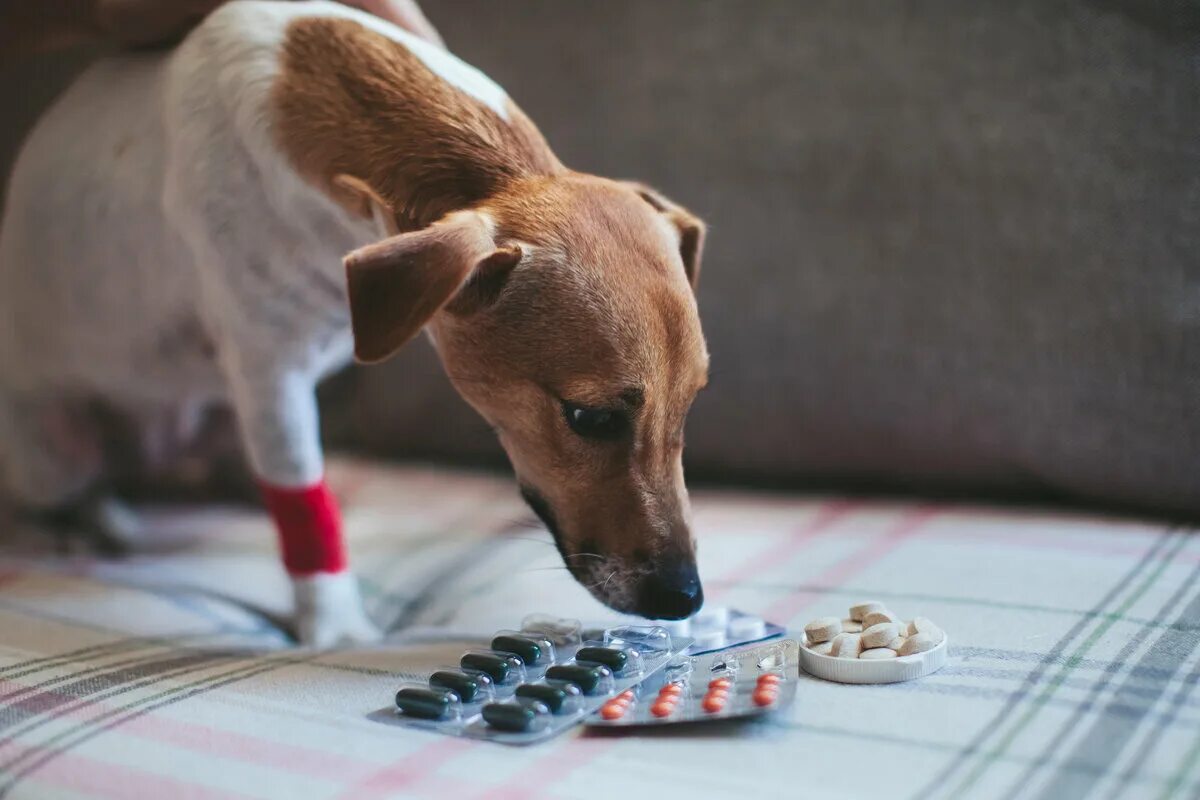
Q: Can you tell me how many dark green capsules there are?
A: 8